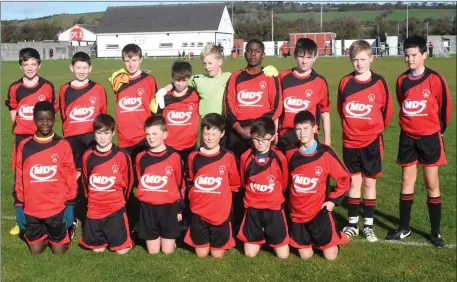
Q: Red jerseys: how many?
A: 14